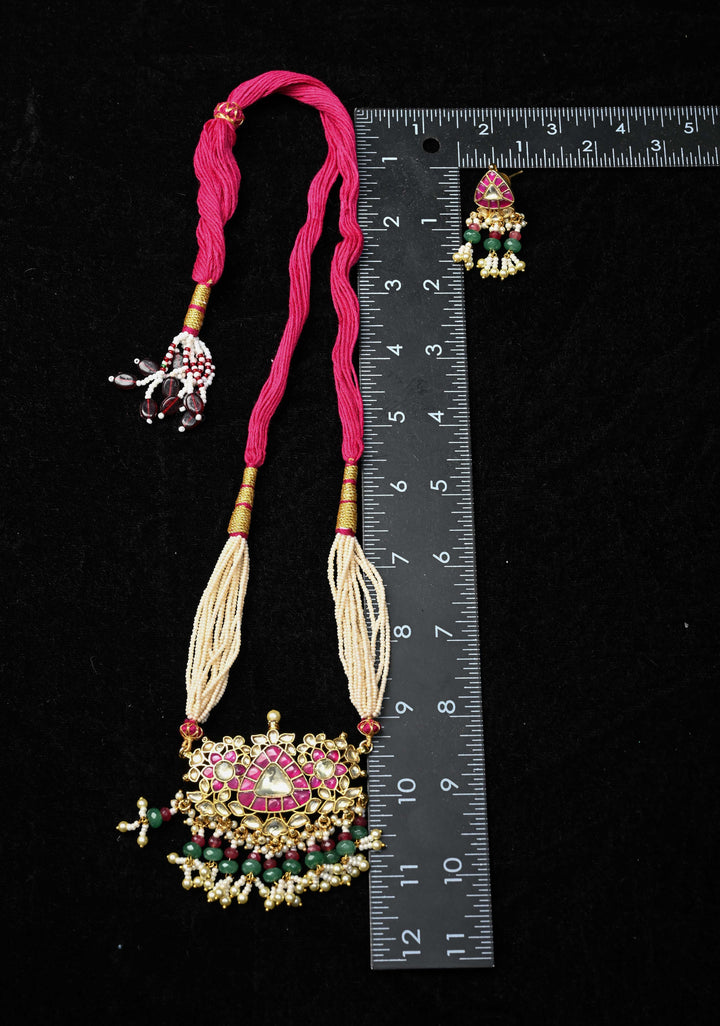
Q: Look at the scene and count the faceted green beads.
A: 14